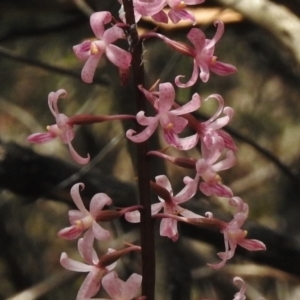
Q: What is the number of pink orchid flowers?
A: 13